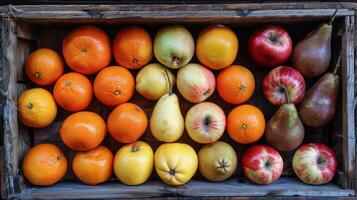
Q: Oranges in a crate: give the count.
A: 13